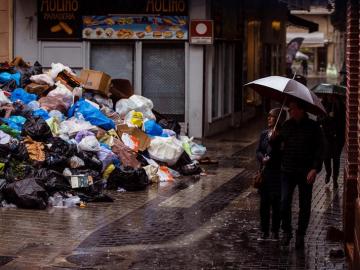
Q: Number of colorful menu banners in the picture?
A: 1